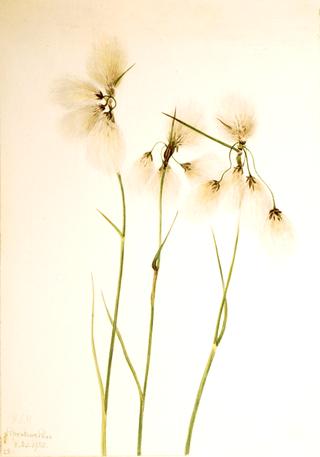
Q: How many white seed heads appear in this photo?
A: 13